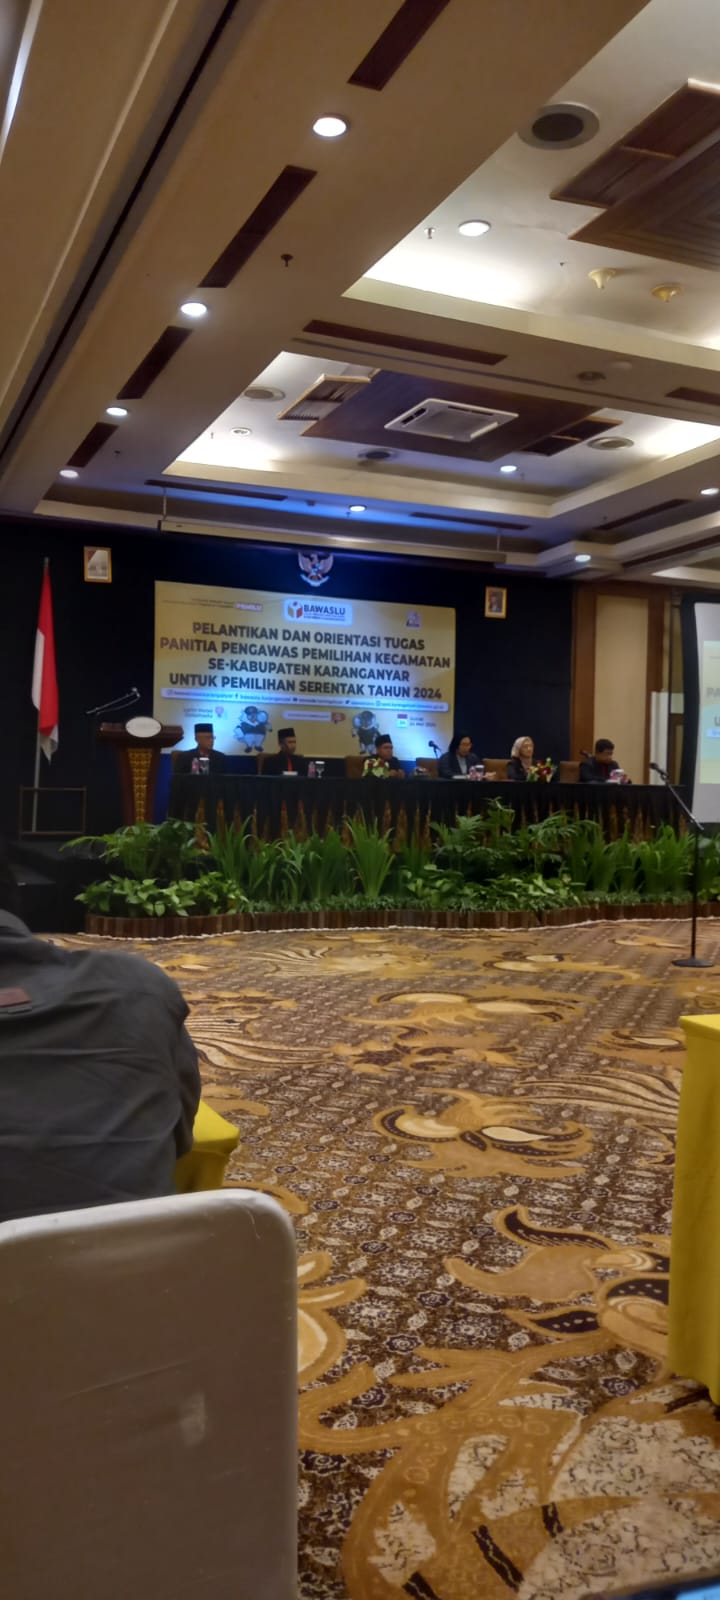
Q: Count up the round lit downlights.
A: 9